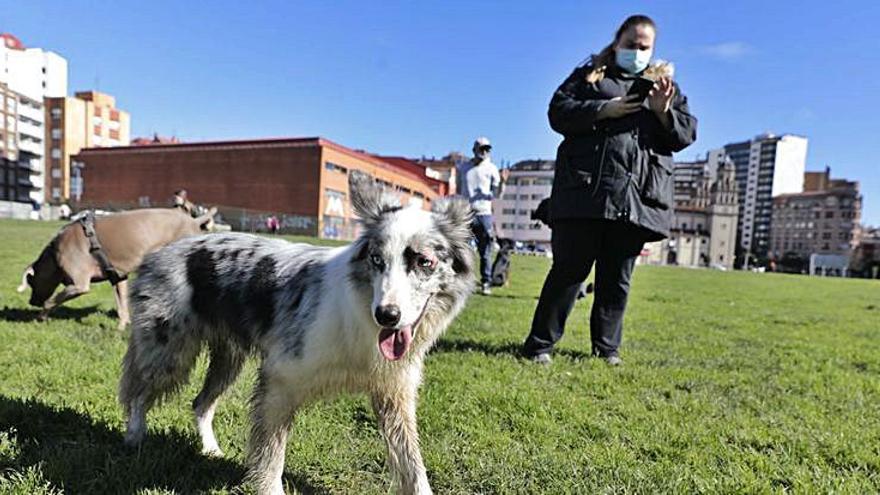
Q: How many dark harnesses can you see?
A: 1